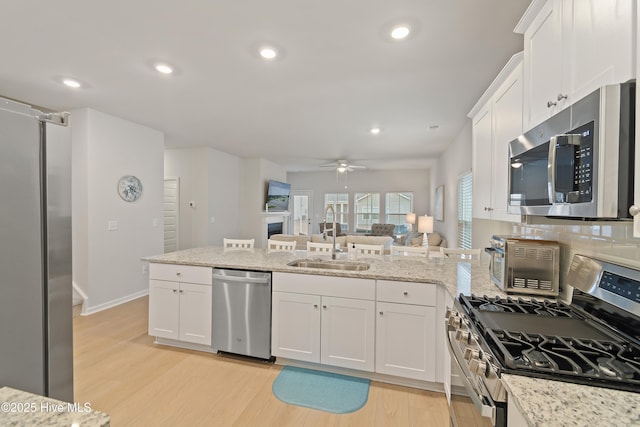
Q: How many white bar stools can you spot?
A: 6